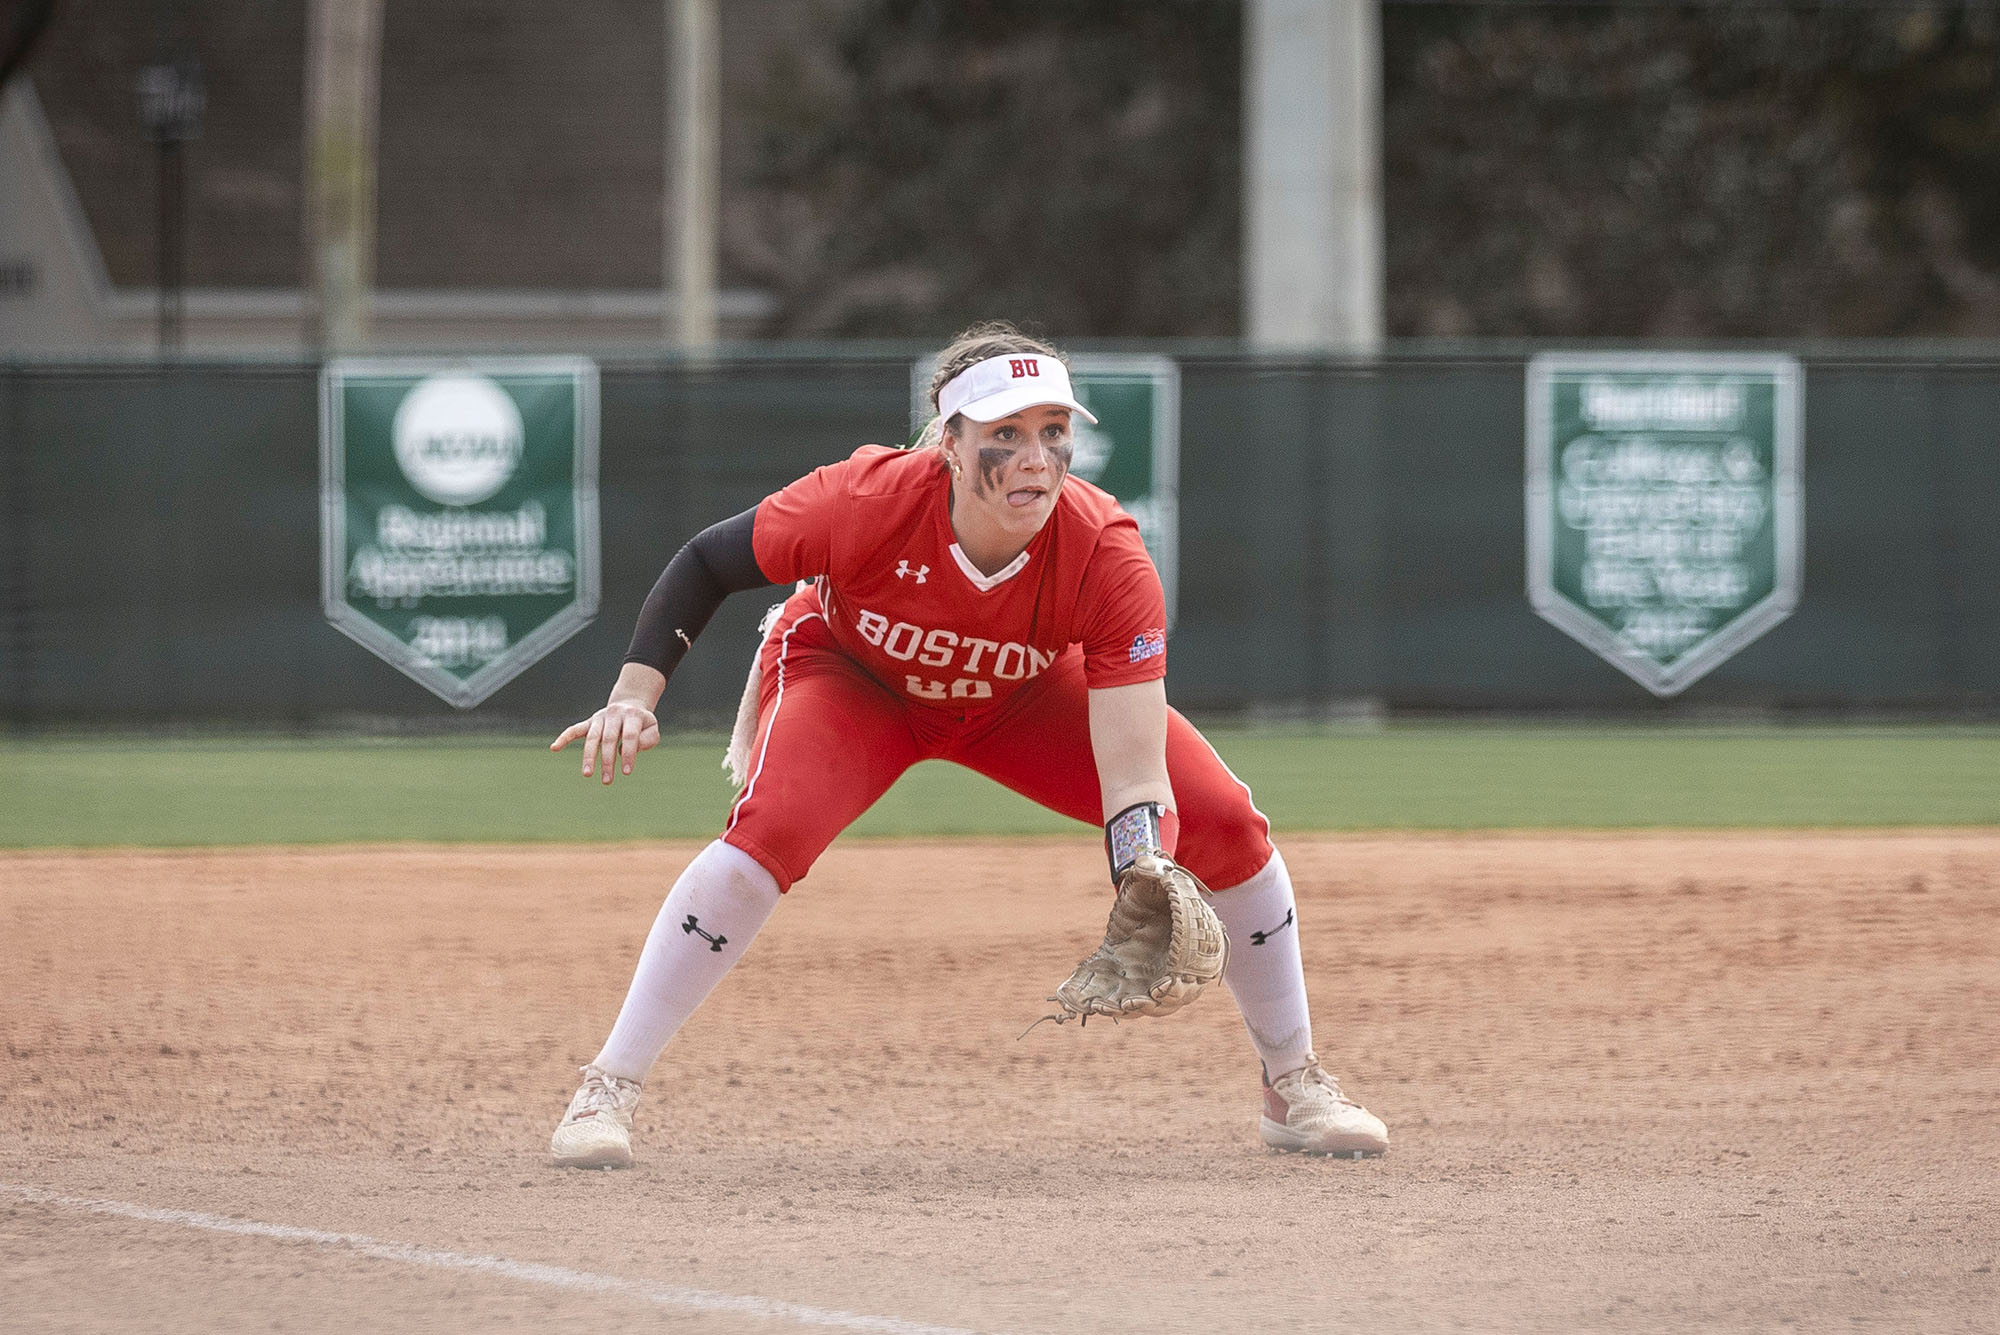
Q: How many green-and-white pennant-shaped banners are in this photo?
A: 3